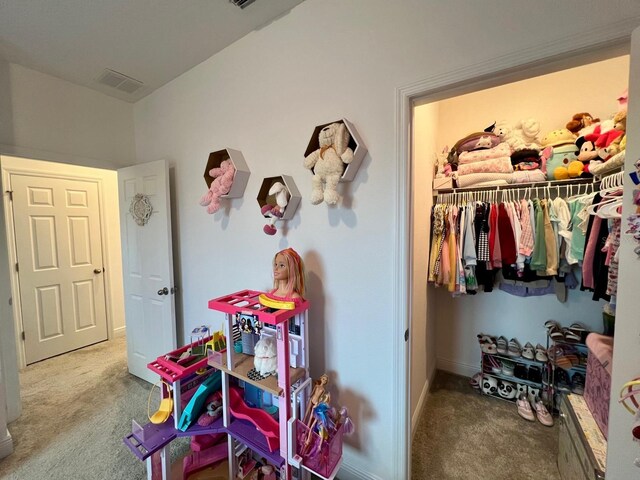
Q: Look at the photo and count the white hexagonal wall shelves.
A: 3